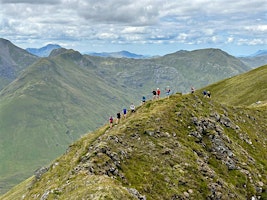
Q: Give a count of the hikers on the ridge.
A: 11